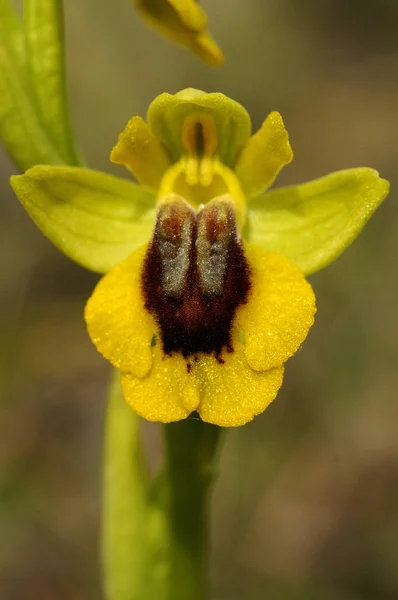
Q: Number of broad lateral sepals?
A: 2